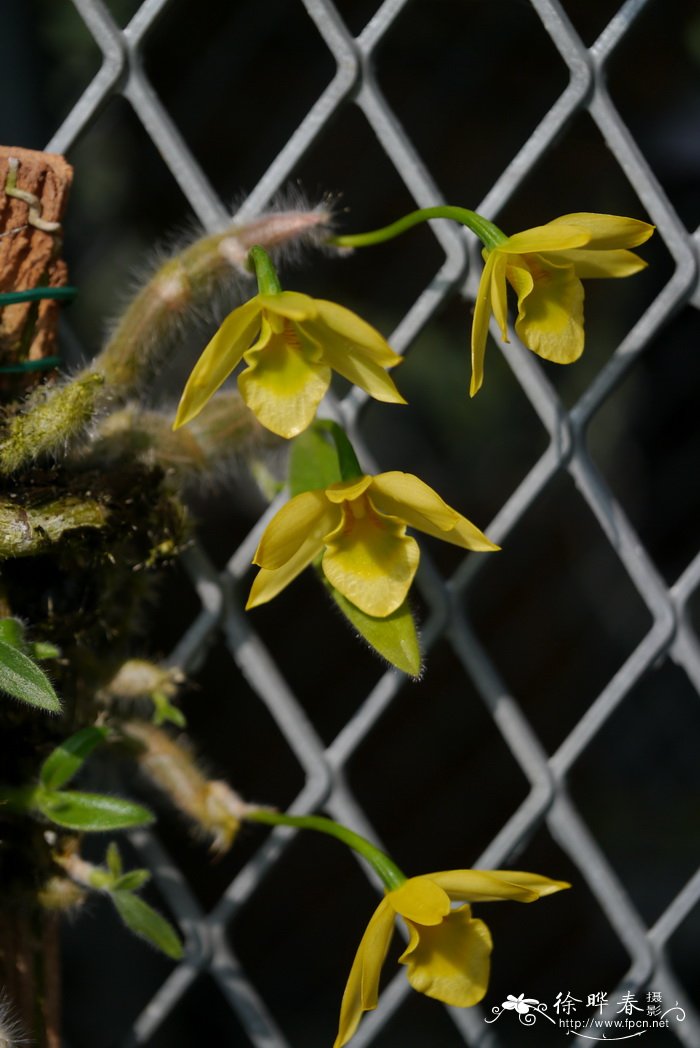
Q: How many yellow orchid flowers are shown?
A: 4